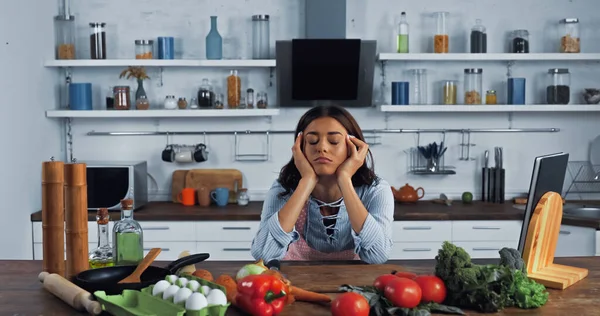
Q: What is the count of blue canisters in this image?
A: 4